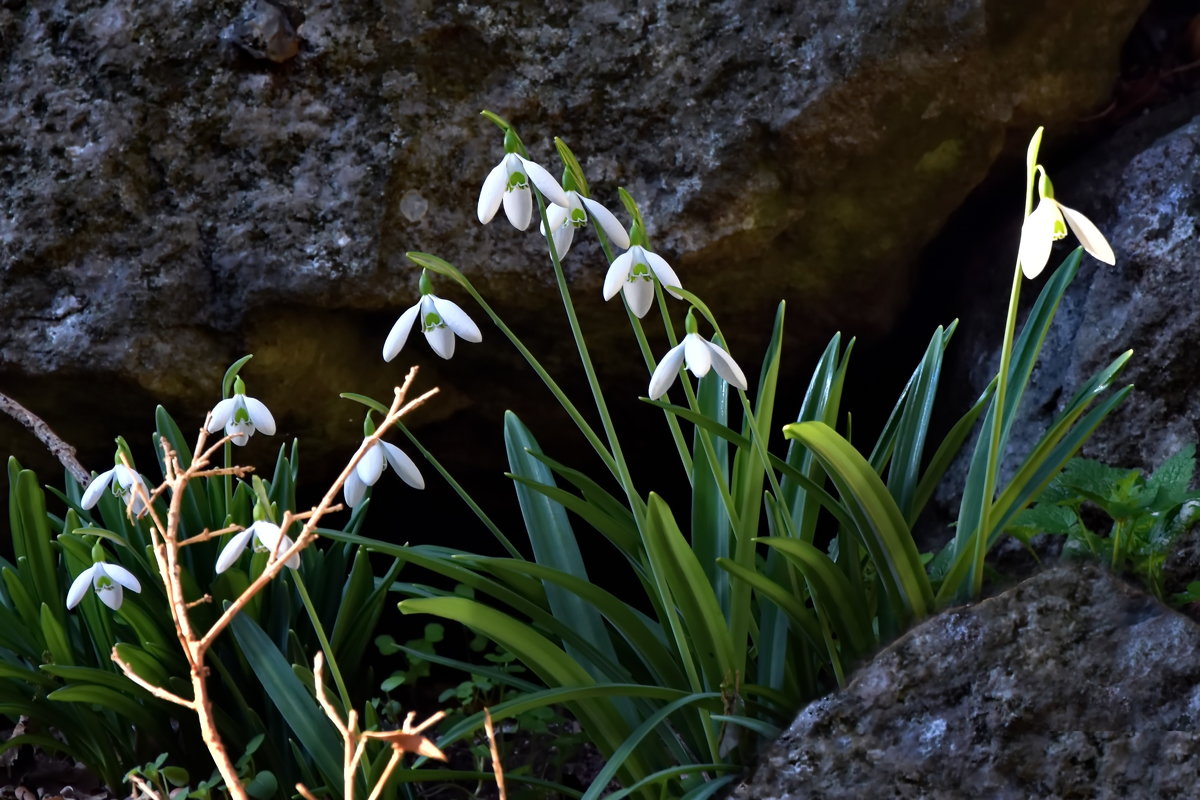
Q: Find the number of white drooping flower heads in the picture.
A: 11